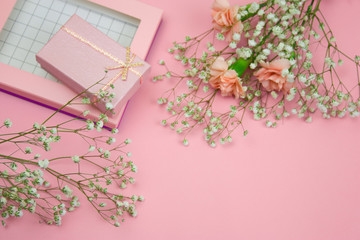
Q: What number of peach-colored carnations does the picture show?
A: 3